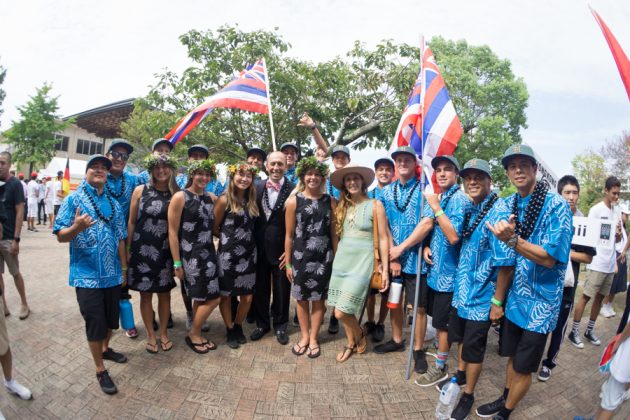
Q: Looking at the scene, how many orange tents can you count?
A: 0